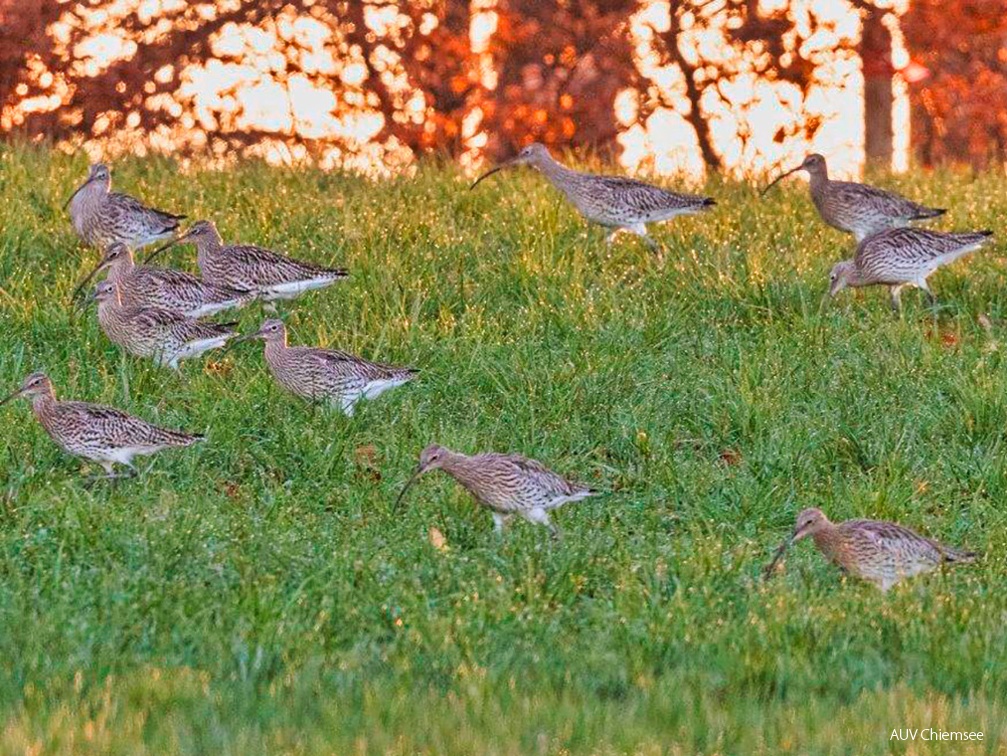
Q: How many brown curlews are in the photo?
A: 11